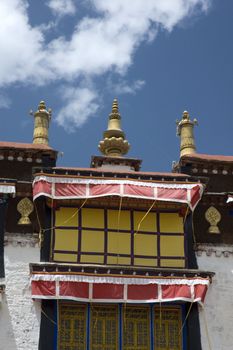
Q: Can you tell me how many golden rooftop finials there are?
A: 3